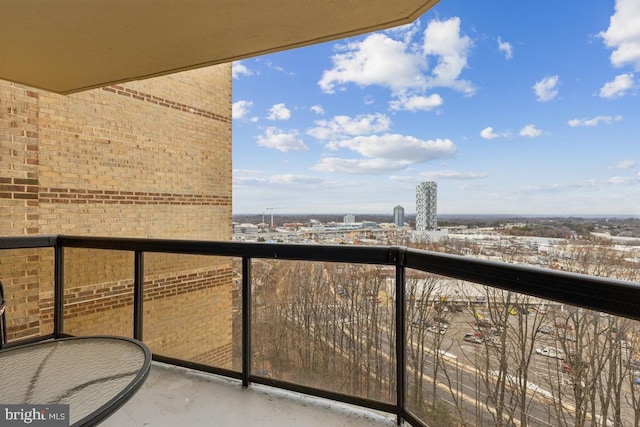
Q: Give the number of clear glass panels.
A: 5